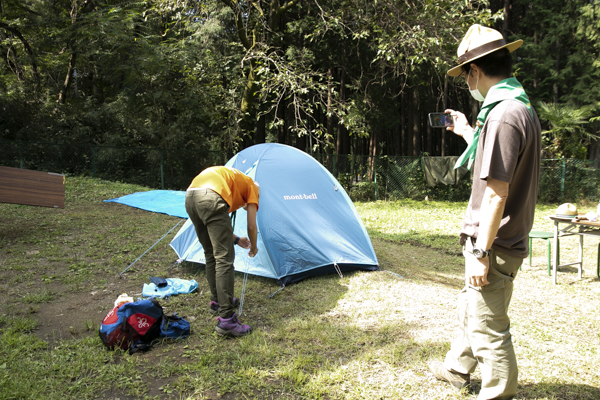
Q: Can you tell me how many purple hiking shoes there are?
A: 2